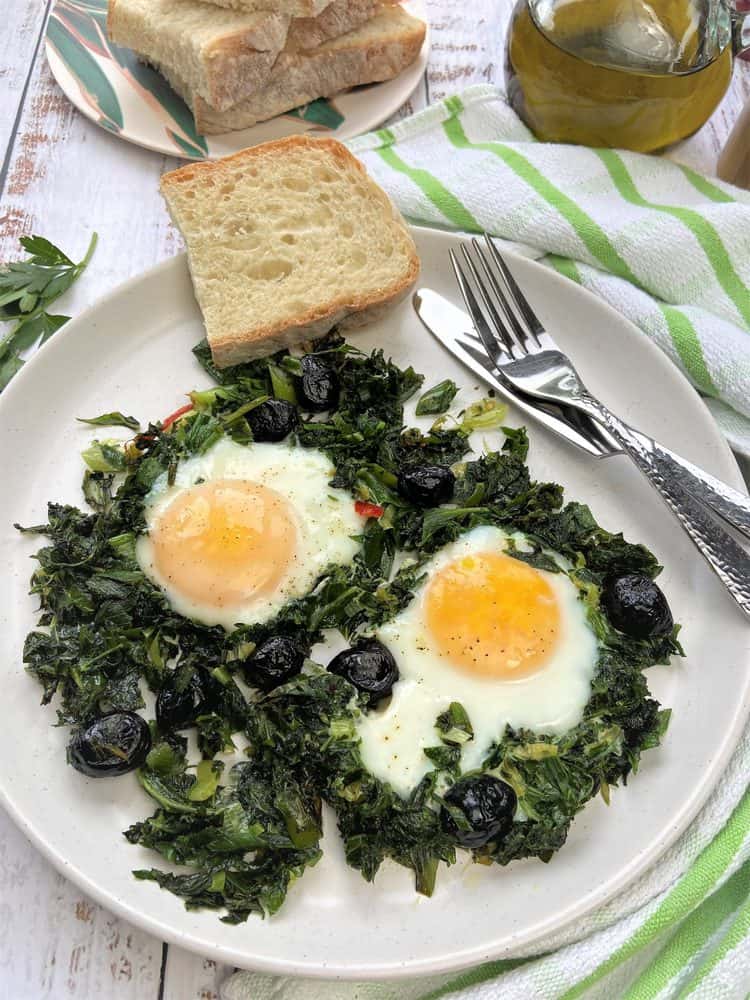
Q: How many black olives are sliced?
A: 0